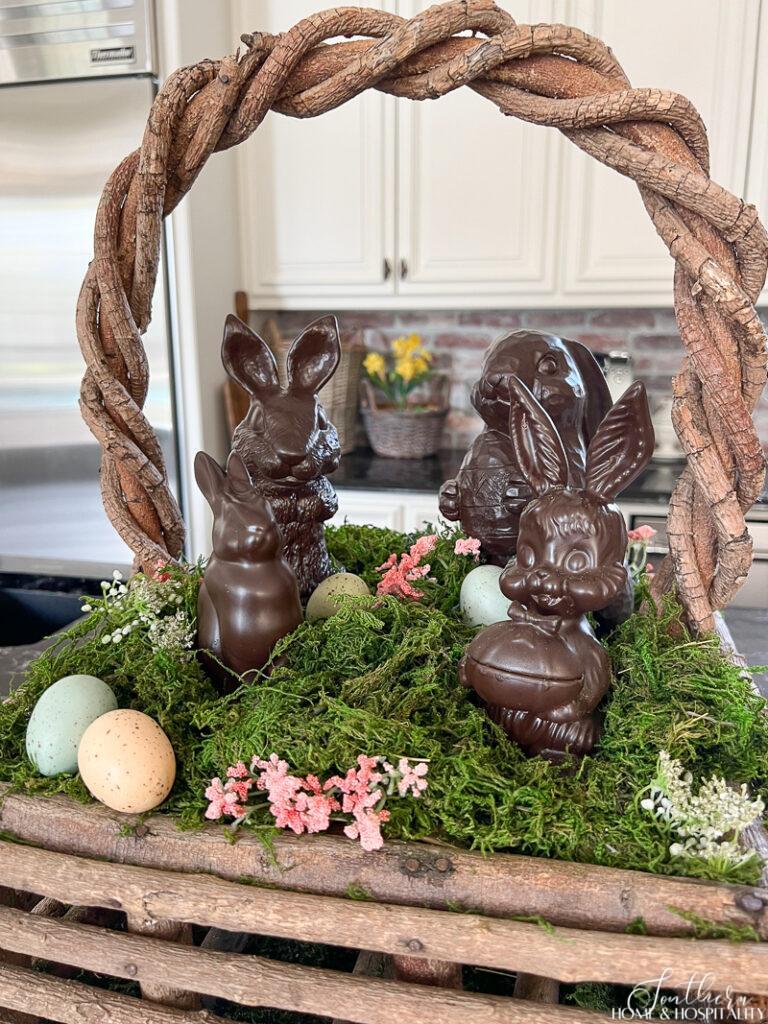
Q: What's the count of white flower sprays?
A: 2